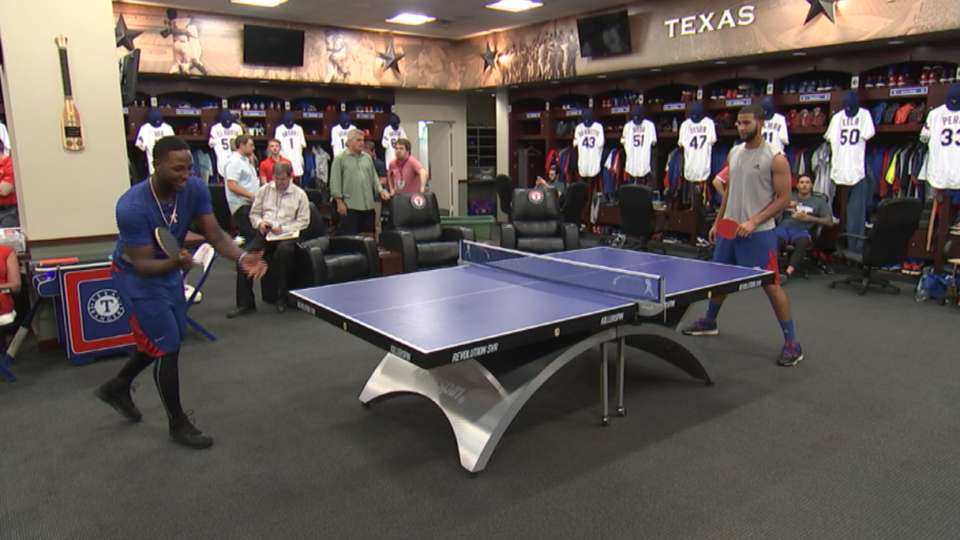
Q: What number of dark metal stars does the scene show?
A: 4